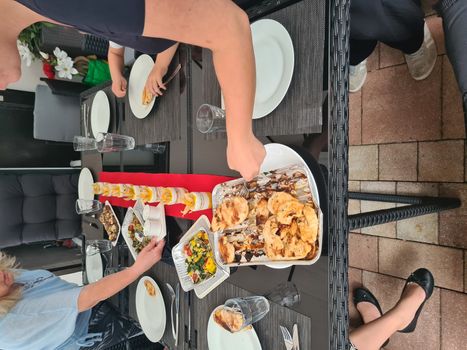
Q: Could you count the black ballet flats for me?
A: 2